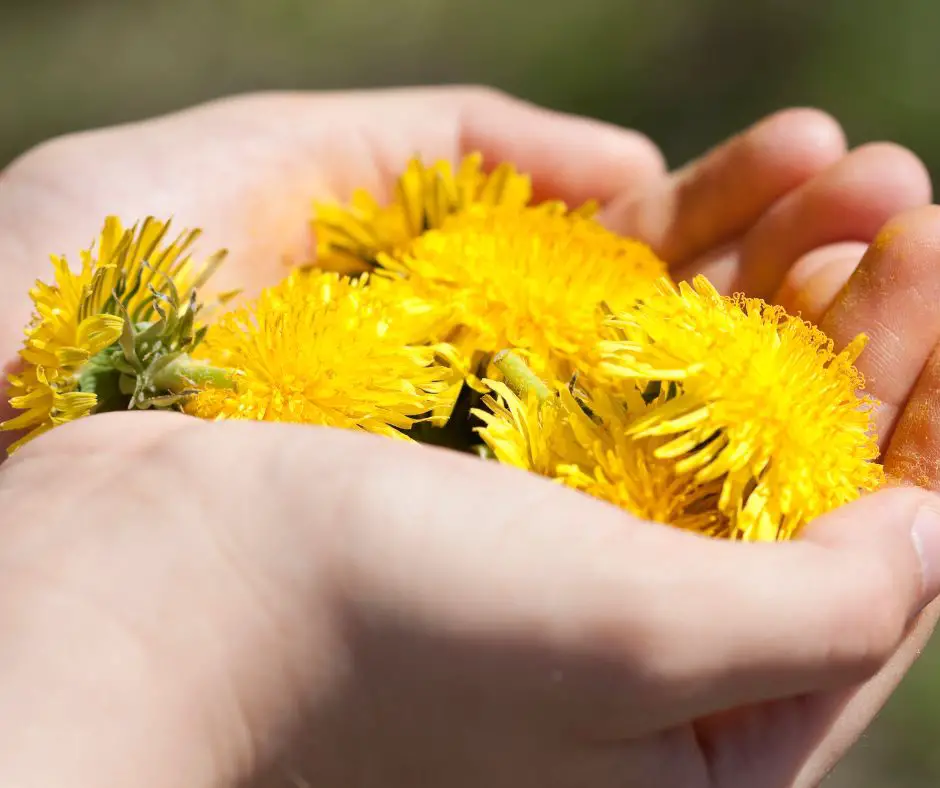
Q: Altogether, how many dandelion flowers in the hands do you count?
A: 6